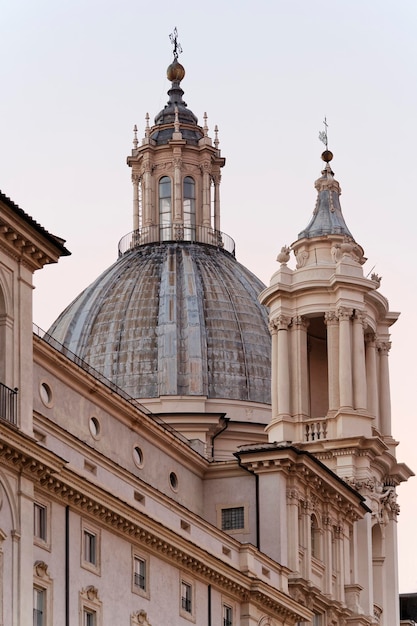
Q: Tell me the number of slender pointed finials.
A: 5